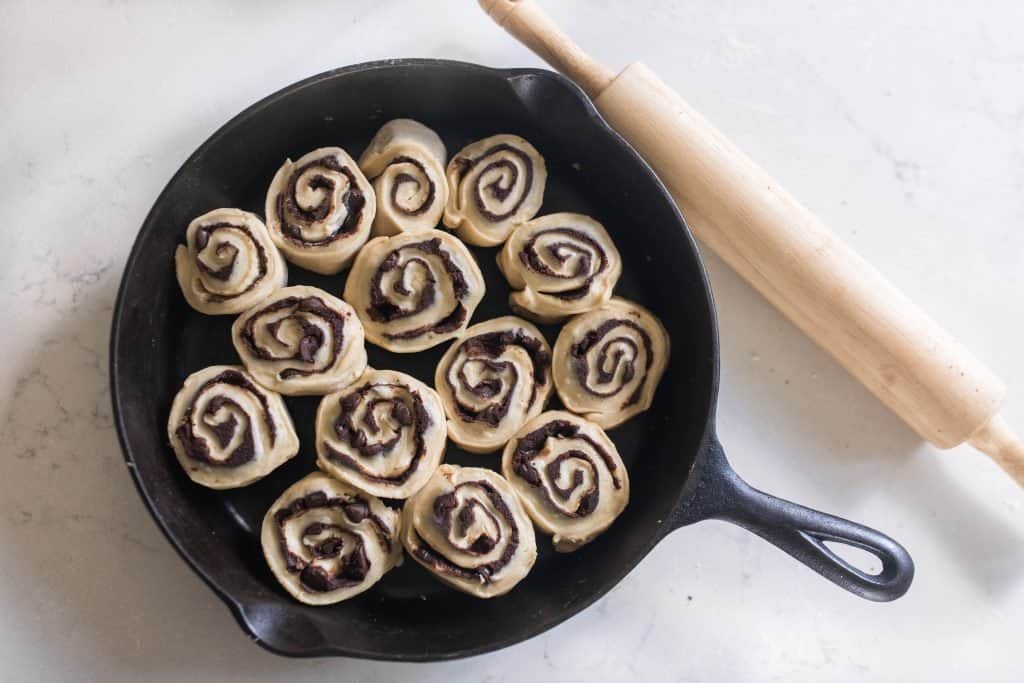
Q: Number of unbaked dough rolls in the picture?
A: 14